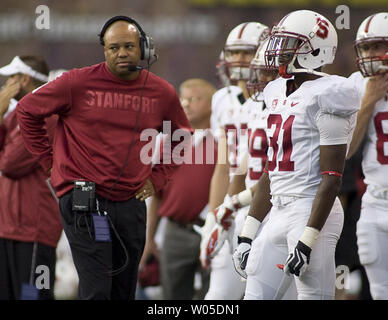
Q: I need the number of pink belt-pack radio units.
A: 0